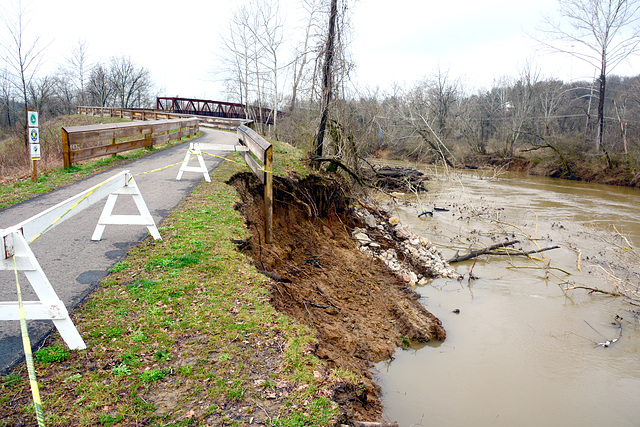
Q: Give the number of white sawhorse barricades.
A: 2